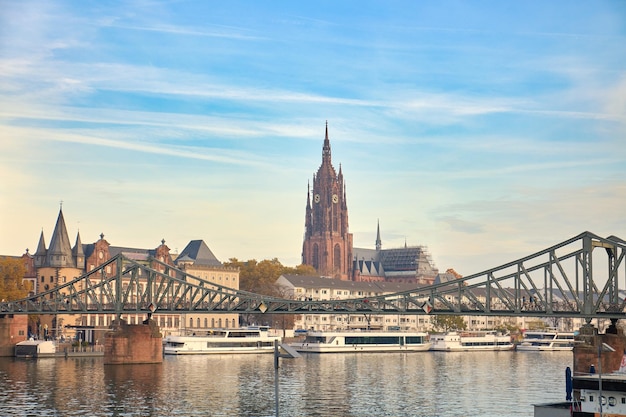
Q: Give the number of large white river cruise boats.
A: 4